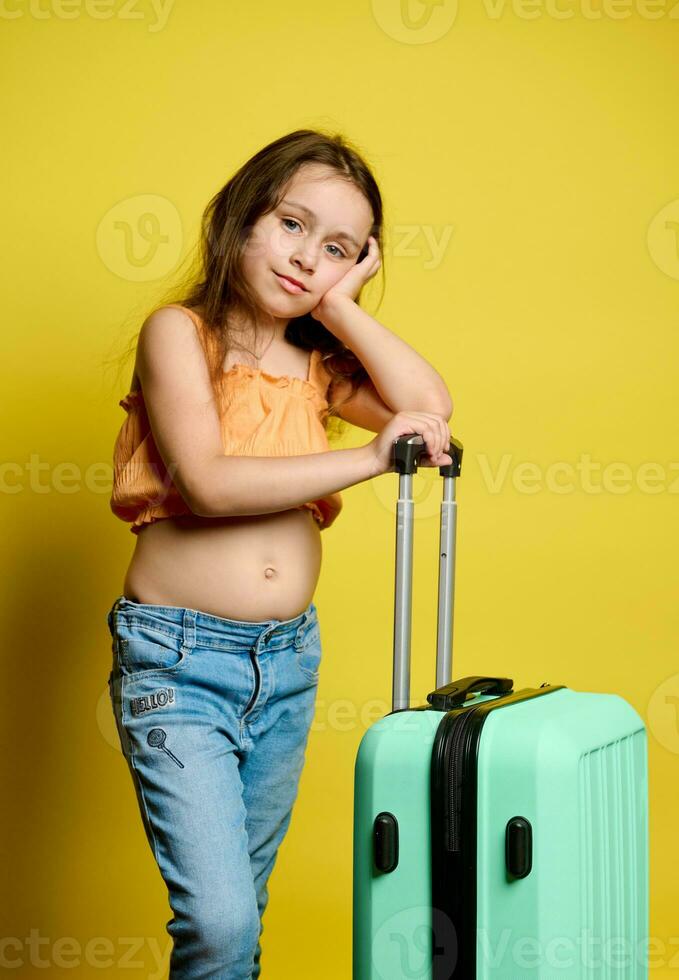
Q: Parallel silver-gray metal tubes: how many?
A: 2